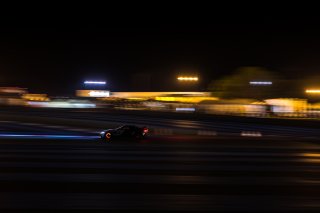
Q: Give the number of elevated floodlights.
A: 4